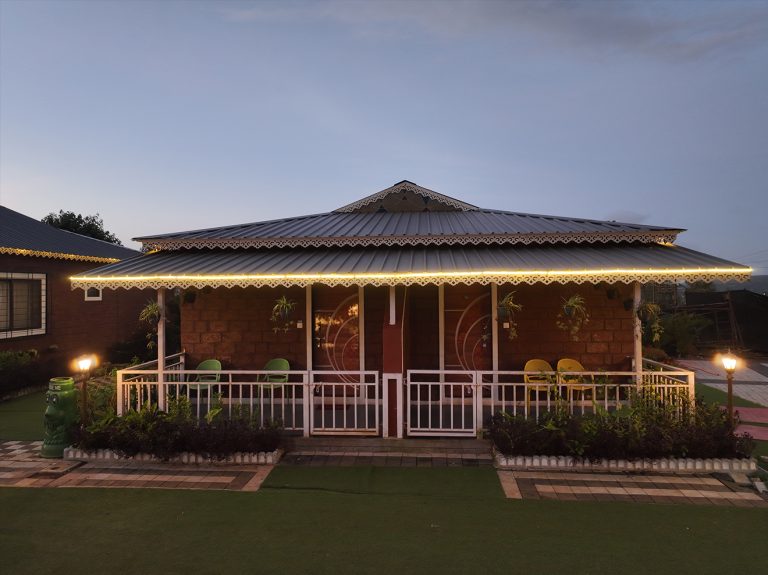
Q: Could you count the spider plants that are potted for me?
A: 5